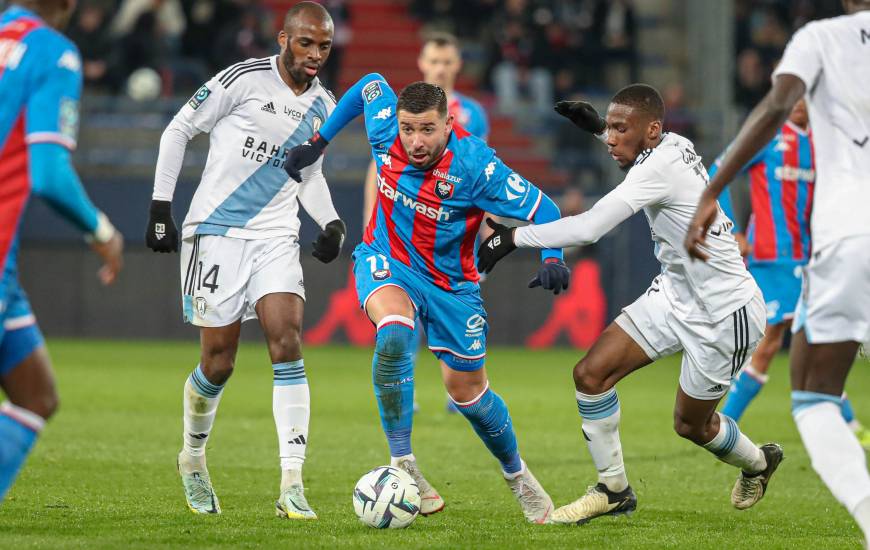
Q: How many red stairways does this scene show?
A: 1